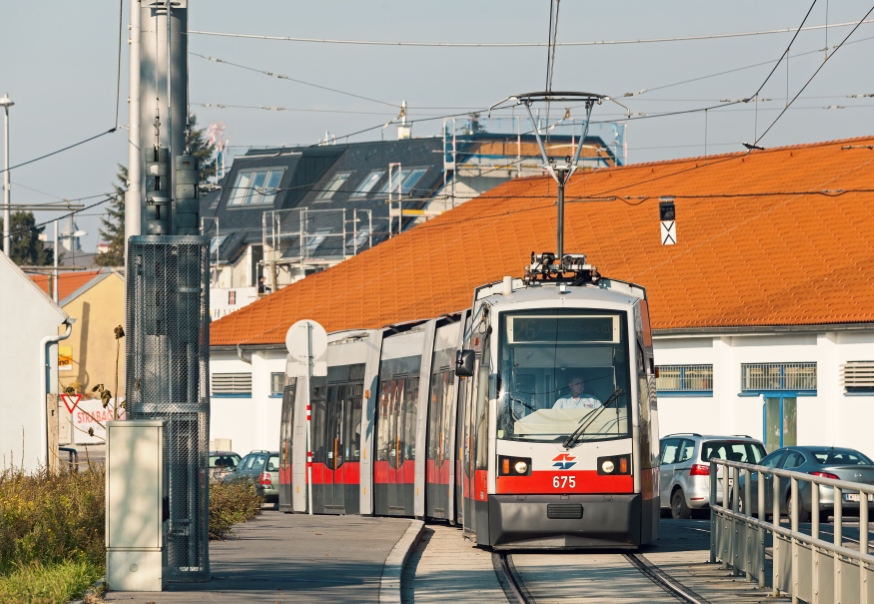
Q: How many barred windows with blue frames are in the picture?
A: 2